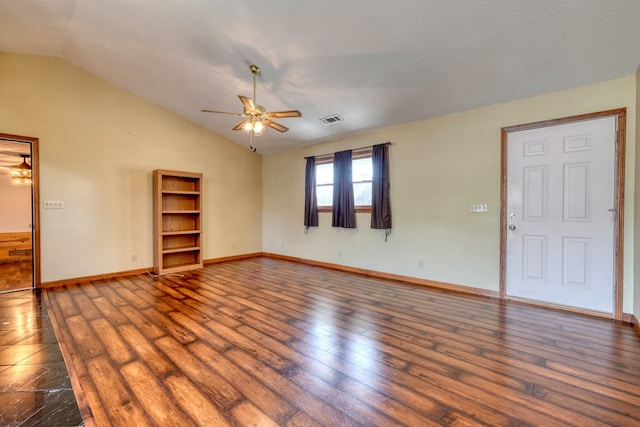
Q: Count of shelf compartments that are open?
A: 5